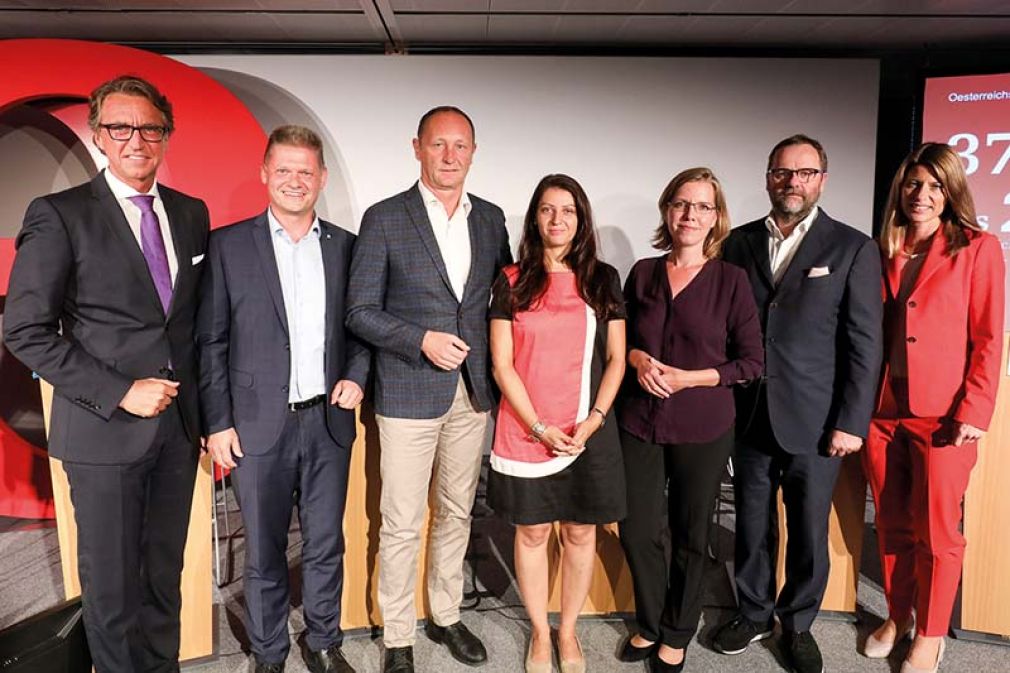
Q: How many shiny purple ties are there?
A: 1